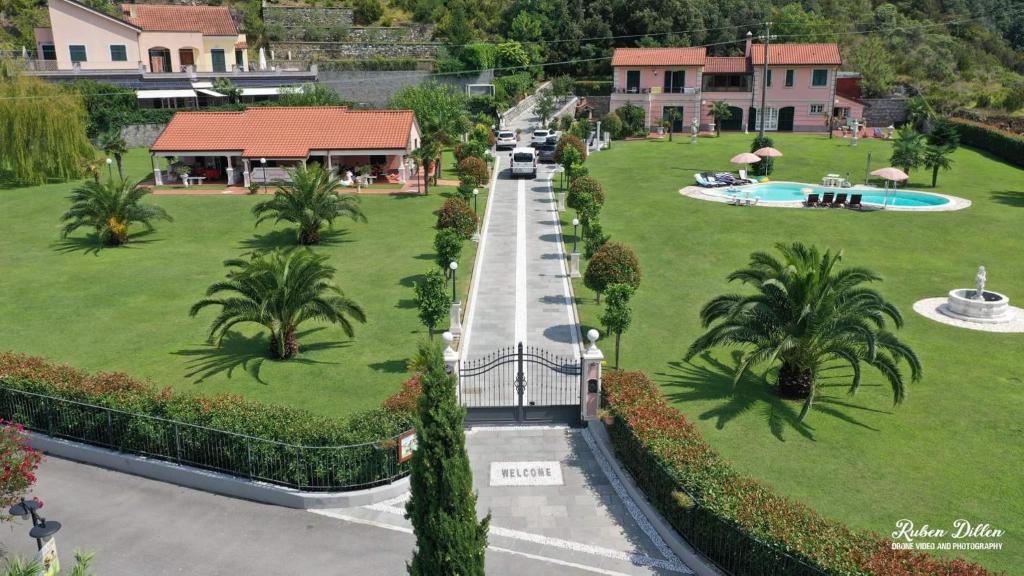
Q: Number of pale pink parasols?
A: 3